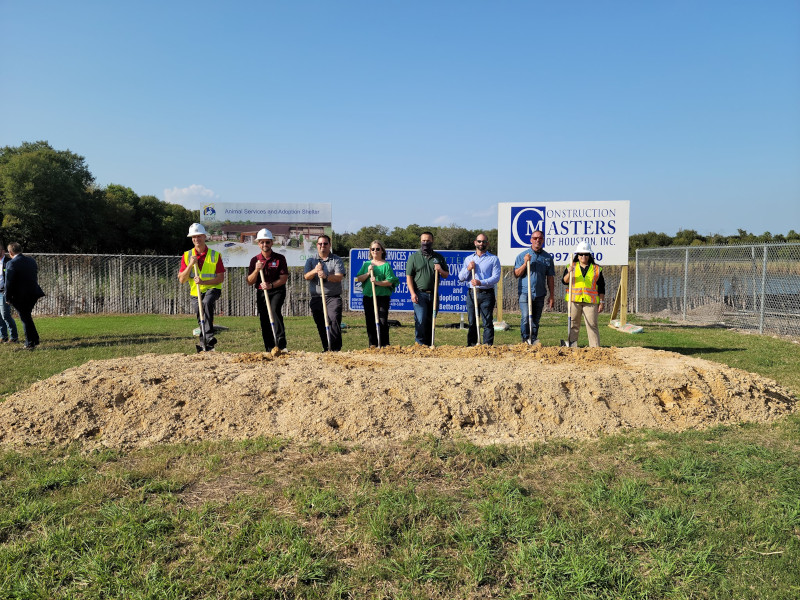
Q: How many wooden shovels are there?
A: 8